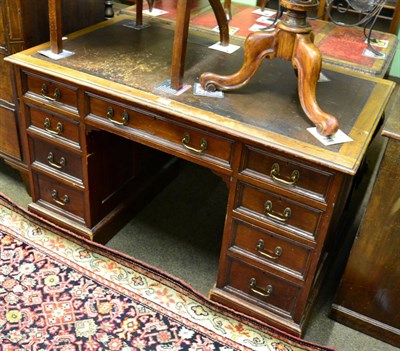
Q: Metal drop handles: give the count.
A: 10